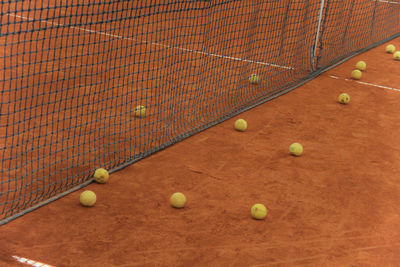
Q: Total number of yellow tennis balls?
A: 13